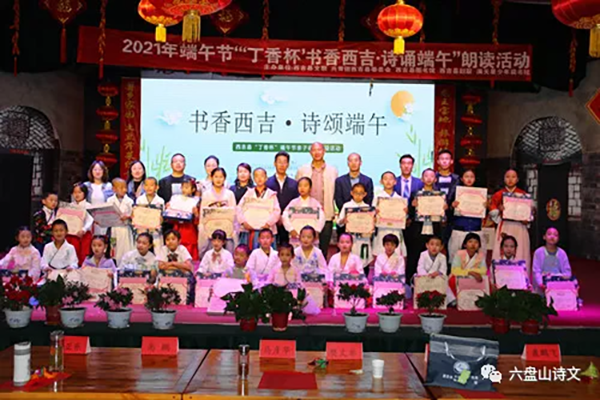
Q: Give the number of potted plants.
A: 12